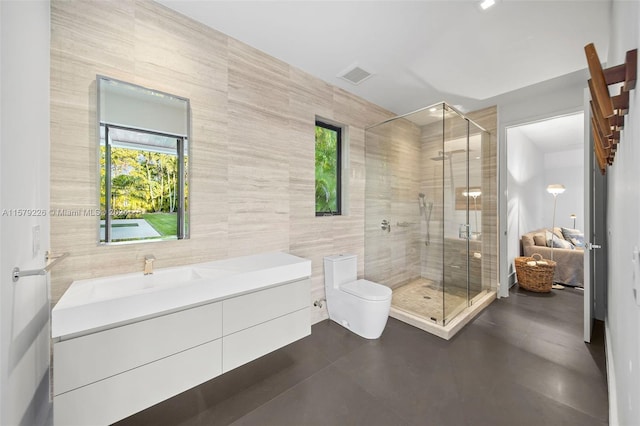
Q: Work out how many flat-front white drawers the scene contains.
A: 4